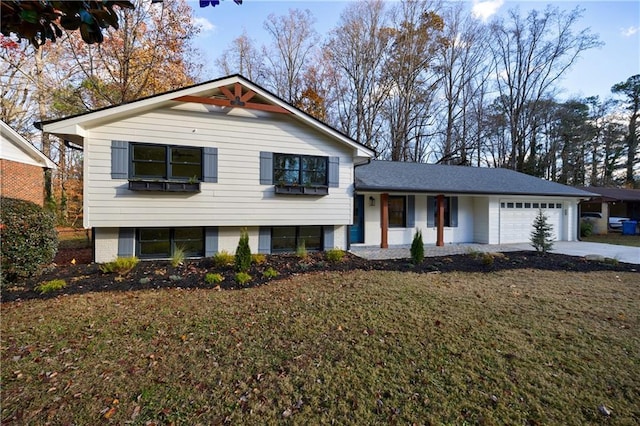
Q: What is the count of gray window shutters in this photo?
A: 11